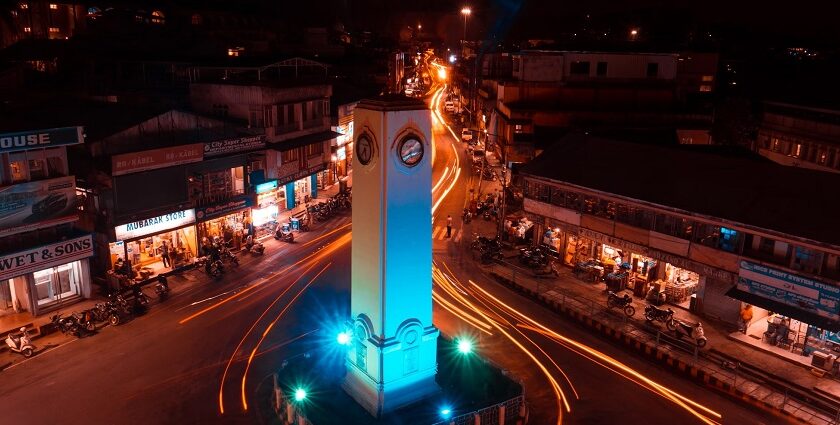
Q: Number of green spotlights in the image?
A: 2